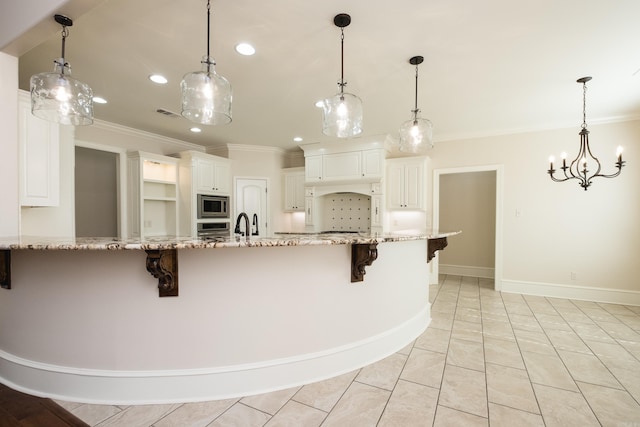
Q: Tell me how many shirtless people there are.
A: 0